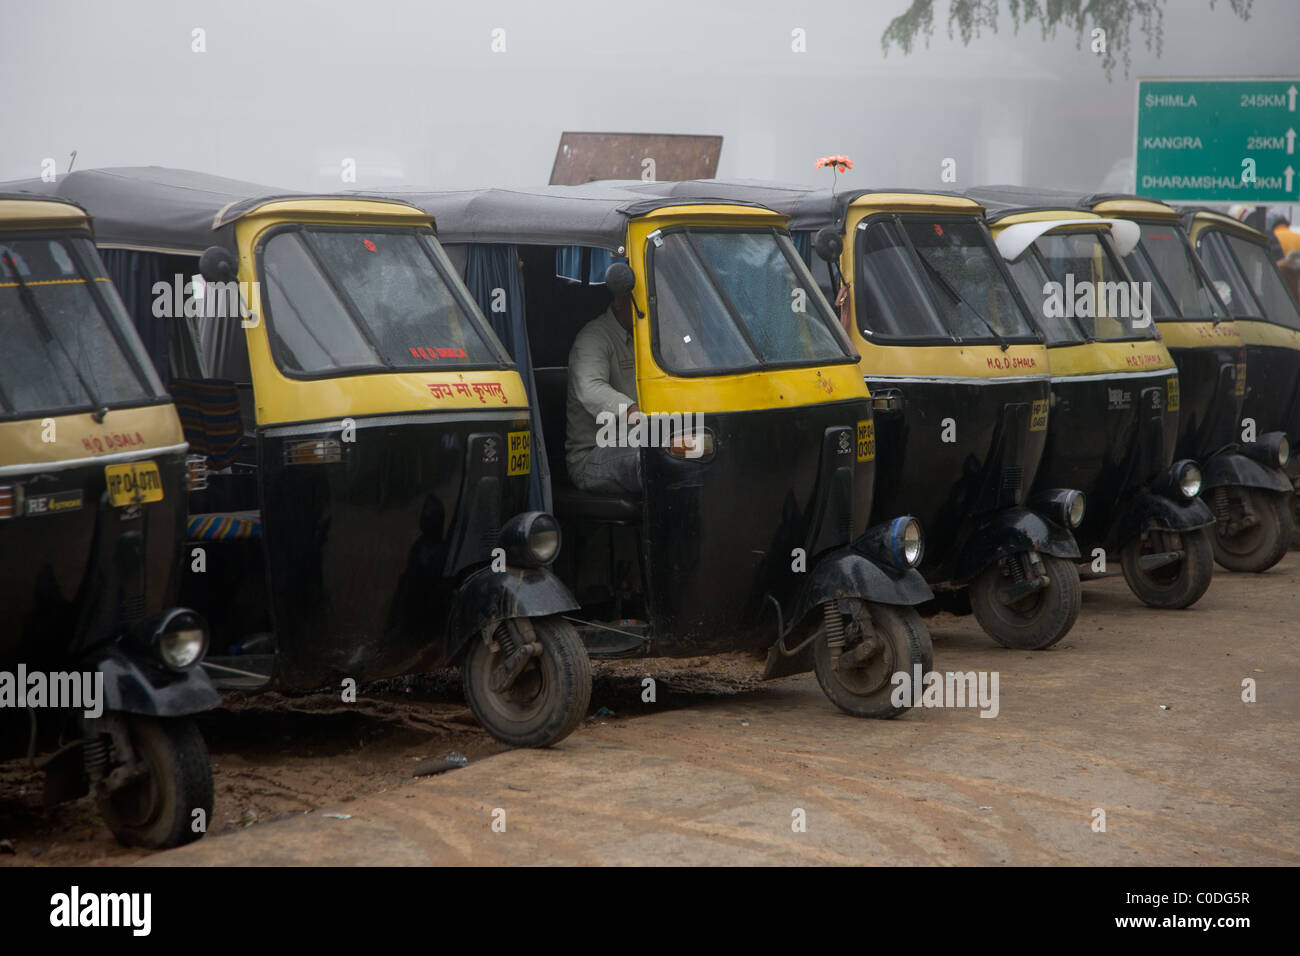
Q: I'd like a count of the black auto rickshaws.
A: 7